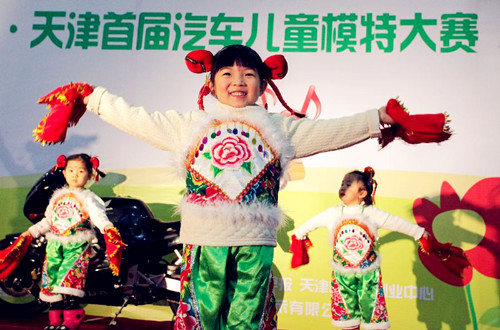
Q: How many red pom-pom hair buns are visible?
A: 5